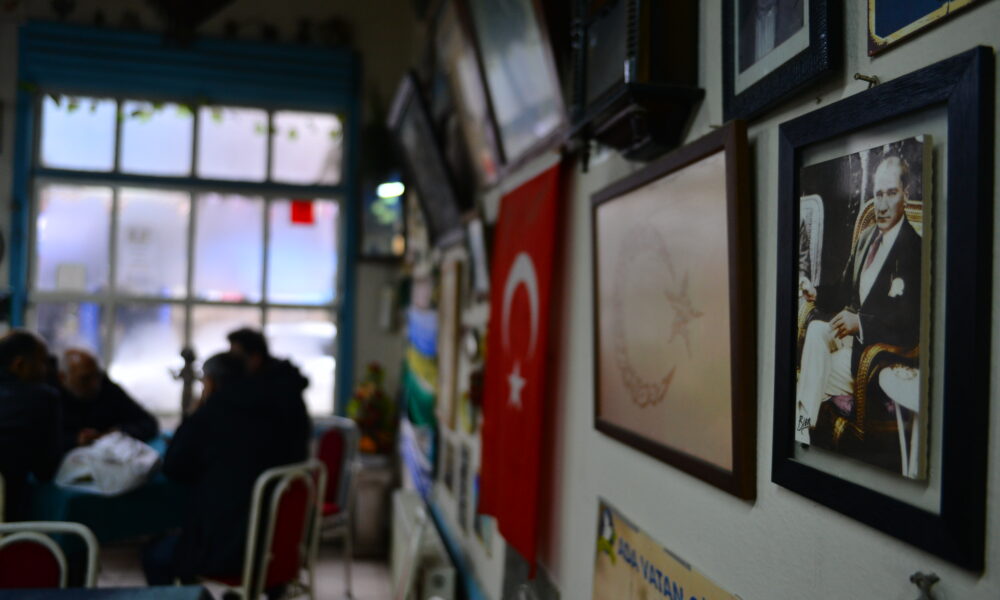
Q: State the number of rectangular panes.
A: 12